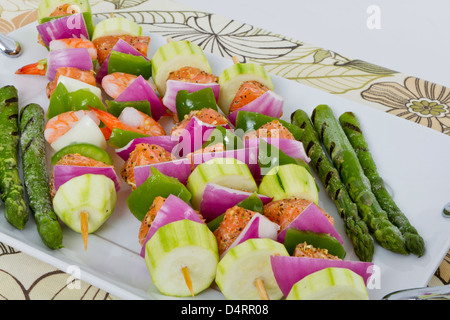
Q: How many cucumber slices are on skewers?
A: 10